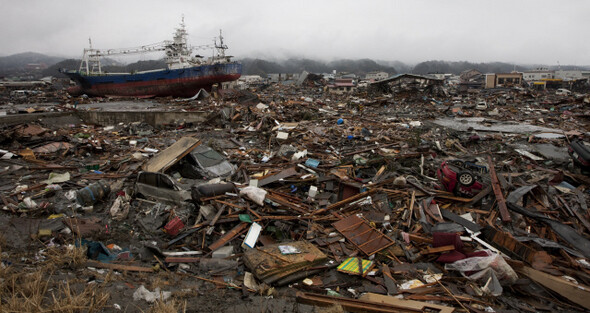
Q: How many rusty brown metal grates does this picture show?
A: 1